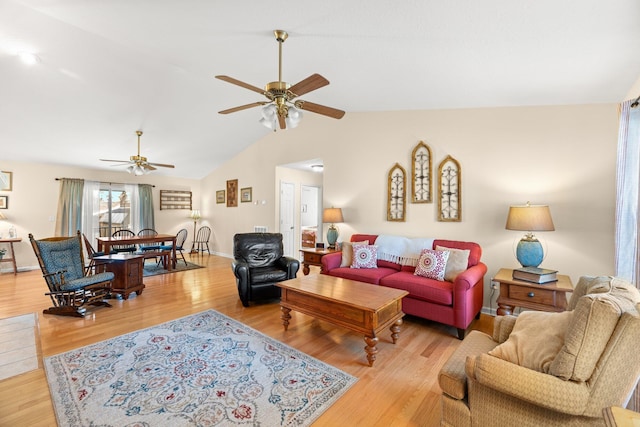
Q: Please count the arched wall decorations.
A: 3